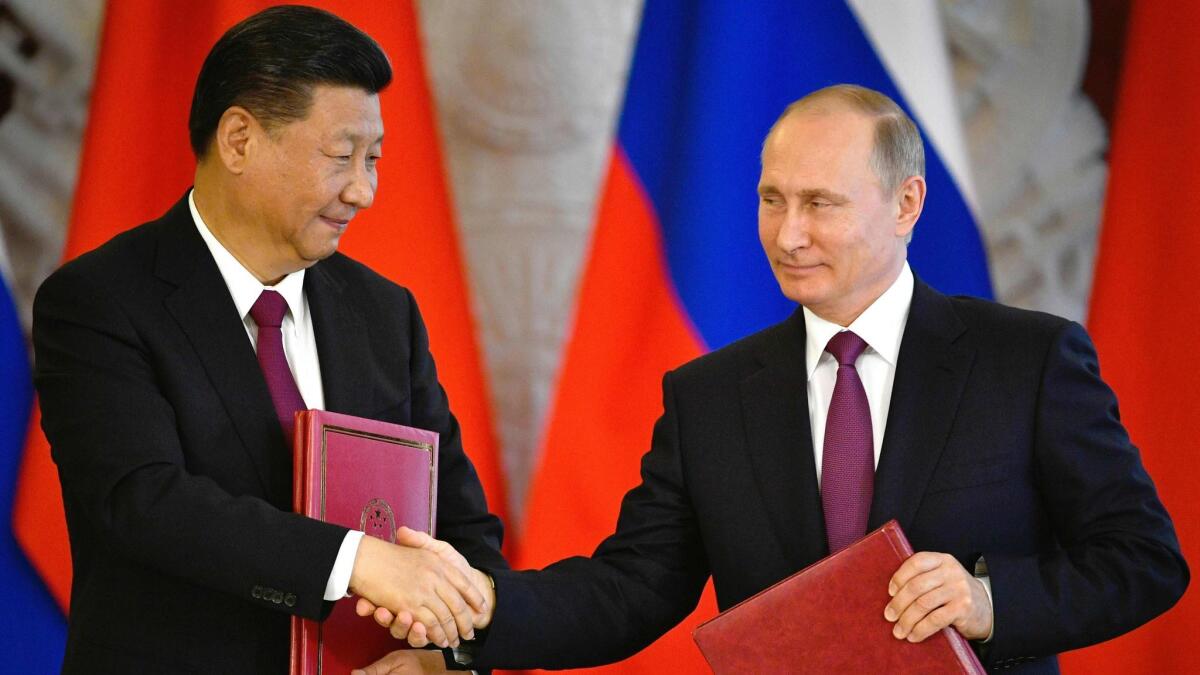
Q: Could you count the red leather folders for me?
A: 2